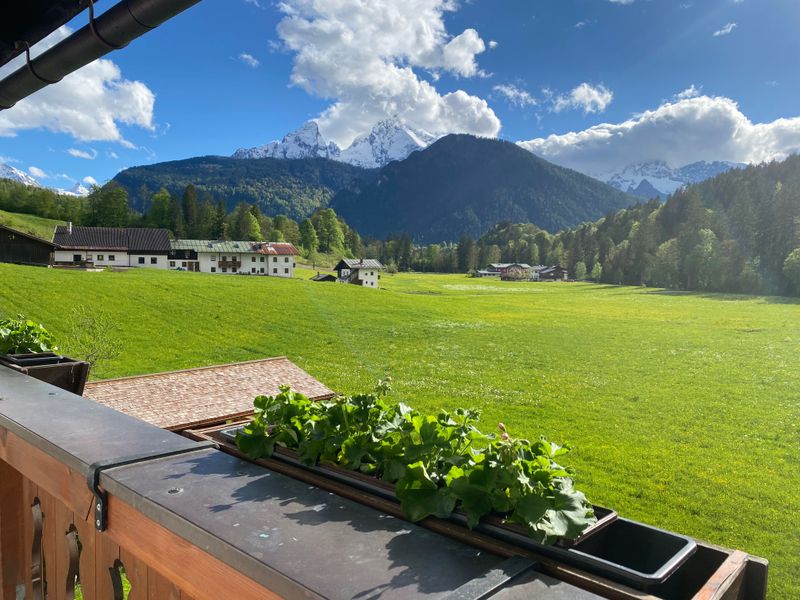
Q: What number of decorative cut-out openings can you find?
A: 3